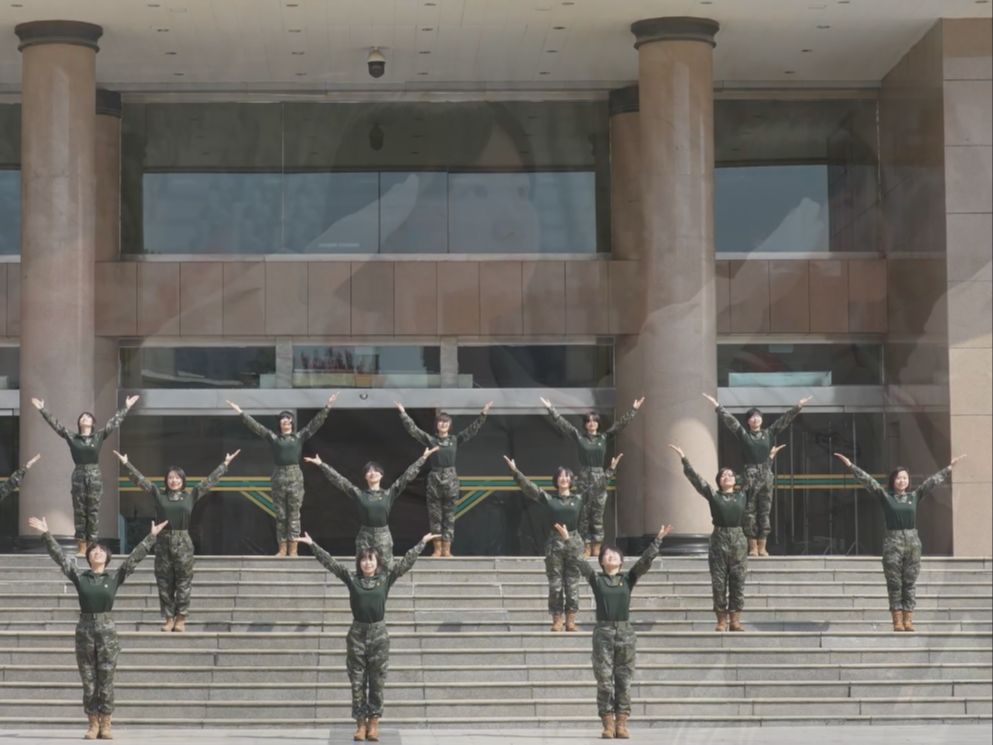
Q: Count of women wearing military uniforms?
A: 13